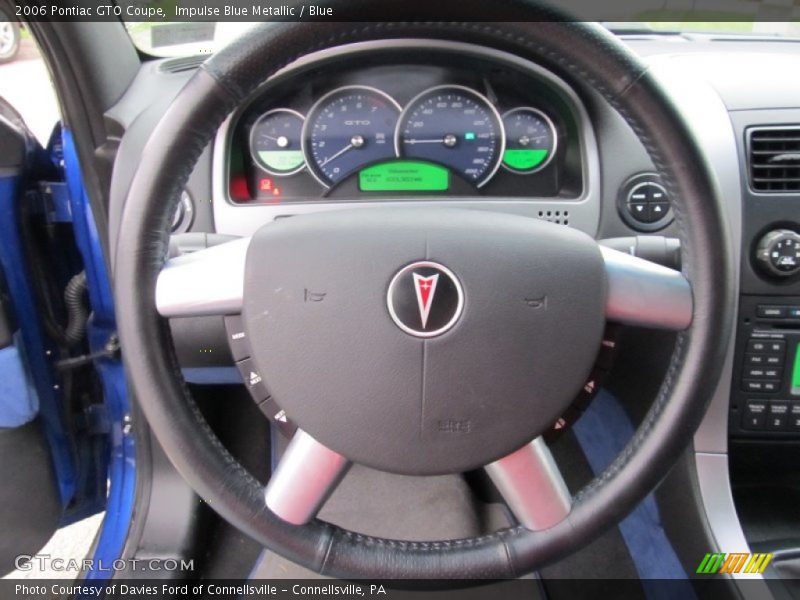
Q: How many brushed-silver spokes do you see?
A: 4